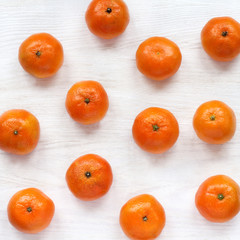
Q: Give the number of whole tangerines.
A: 12